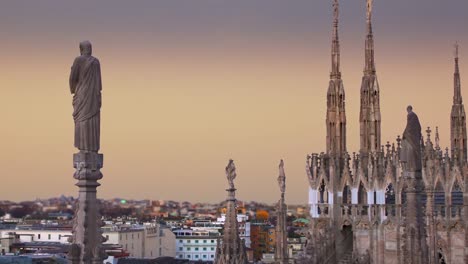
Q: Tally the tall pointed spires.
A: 3